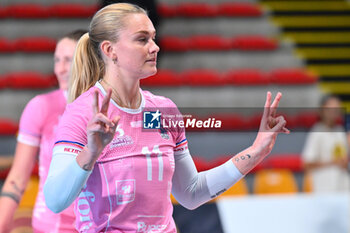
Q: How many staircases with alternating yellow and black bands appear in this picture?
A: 1